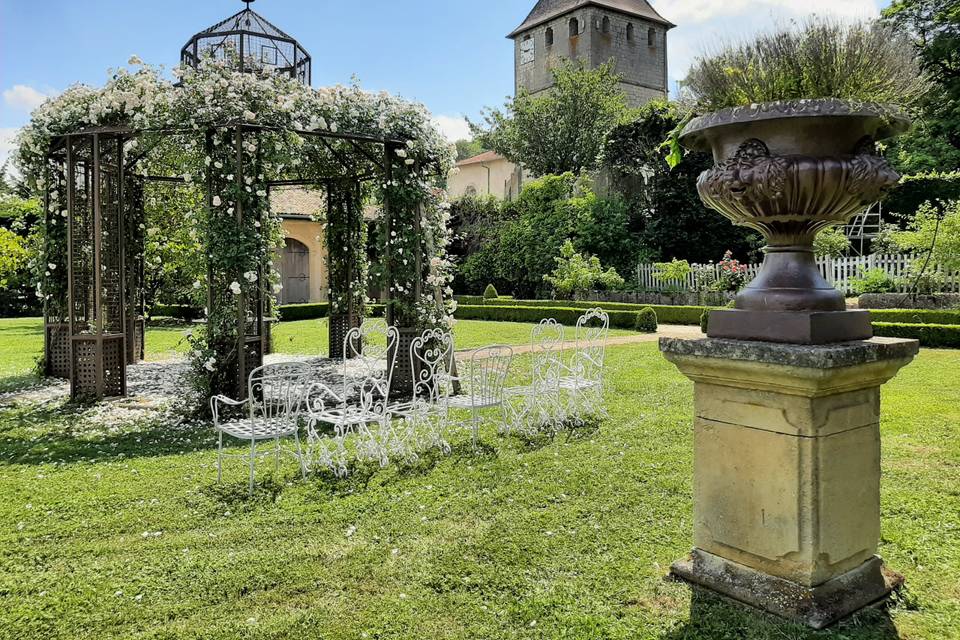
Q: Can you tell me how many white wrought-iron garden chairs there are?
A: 6